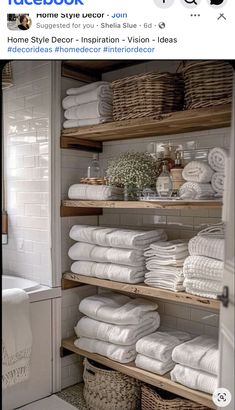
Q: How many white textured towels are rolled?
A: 4